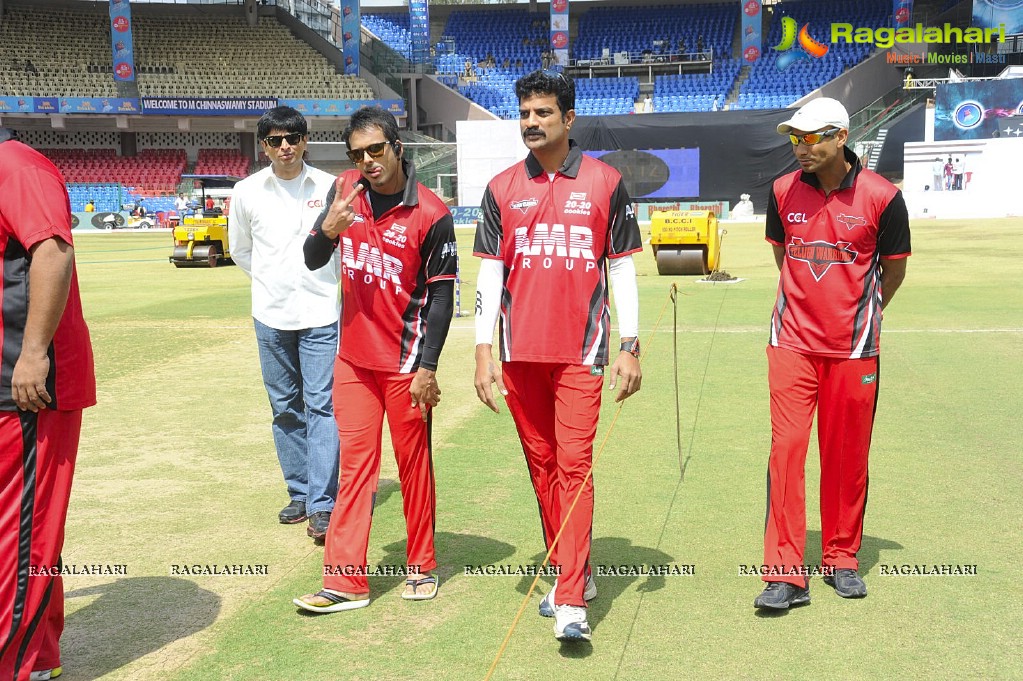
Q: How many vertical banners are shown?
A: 6